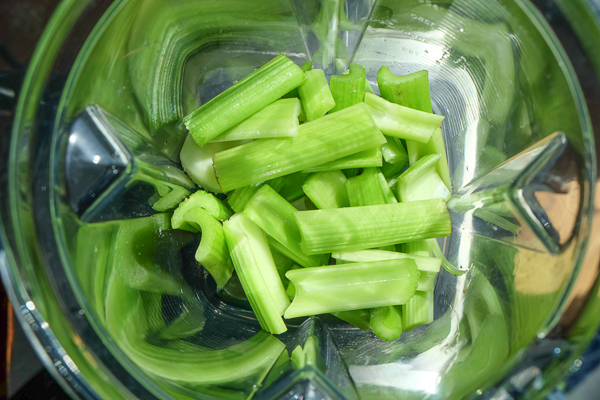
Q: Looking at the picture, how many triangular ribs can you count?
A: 4